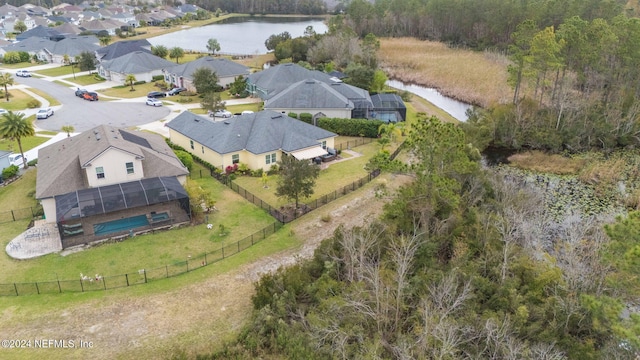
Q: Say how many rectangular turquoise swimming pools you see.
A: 1